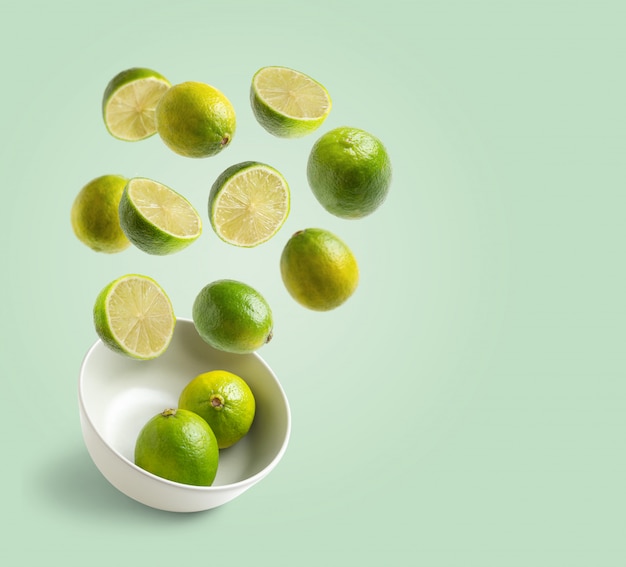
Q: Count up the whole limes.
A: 7